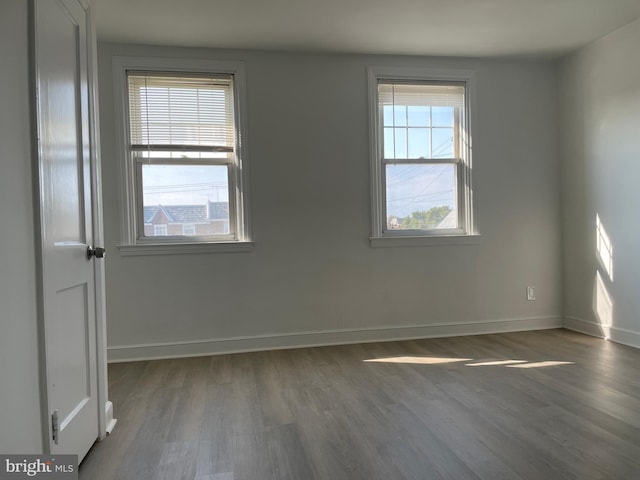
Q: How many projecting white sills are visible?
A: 2